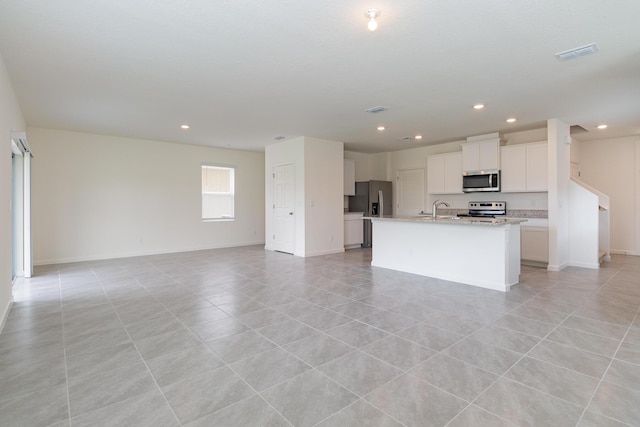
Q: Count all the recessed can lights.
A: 6